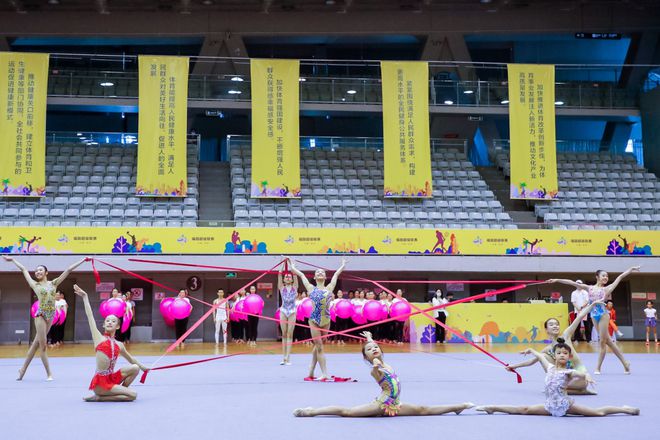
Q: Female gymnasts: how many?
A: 8